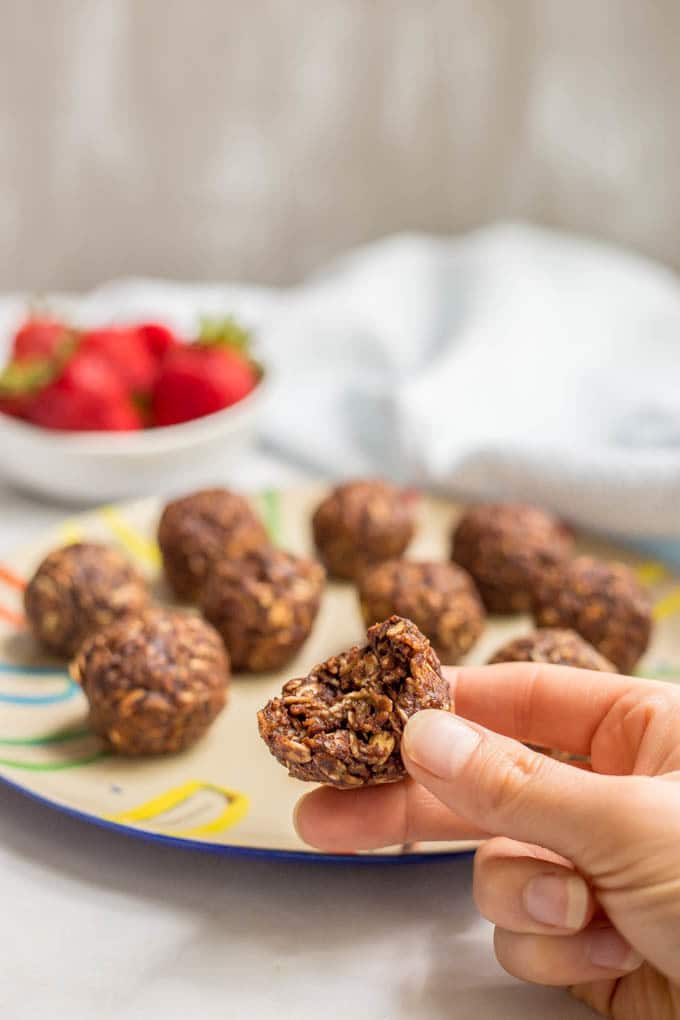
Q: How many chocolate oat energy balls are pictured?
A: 10